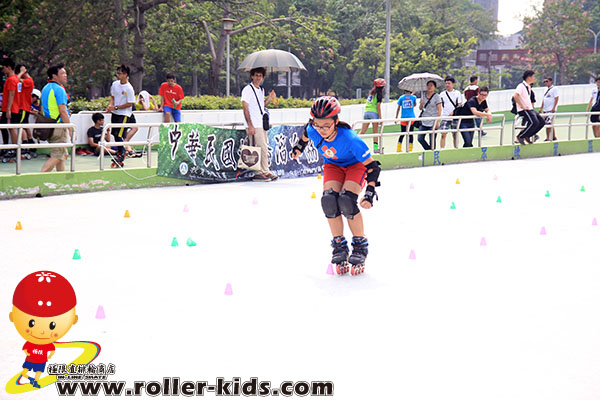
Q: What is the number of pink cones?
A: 11